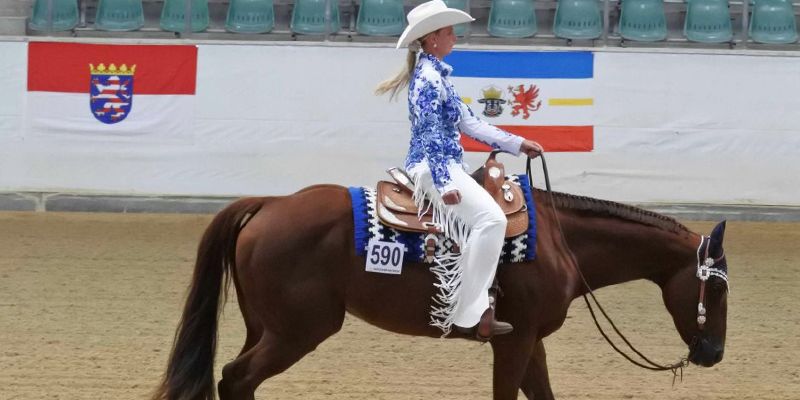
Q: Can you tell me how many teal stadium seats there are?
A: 12